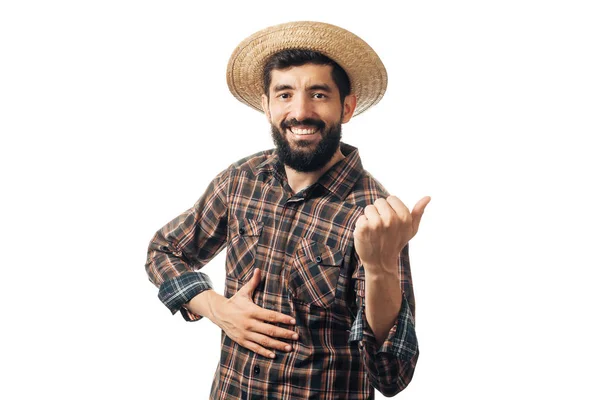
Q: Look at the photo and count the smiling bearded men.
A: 1